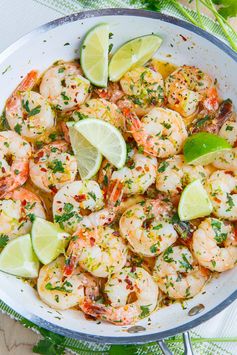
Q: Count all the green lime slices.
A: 8